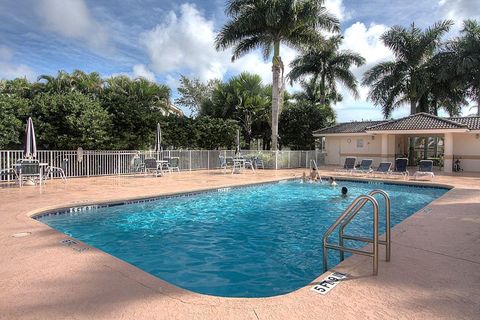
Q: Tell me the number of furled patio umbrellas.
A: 3